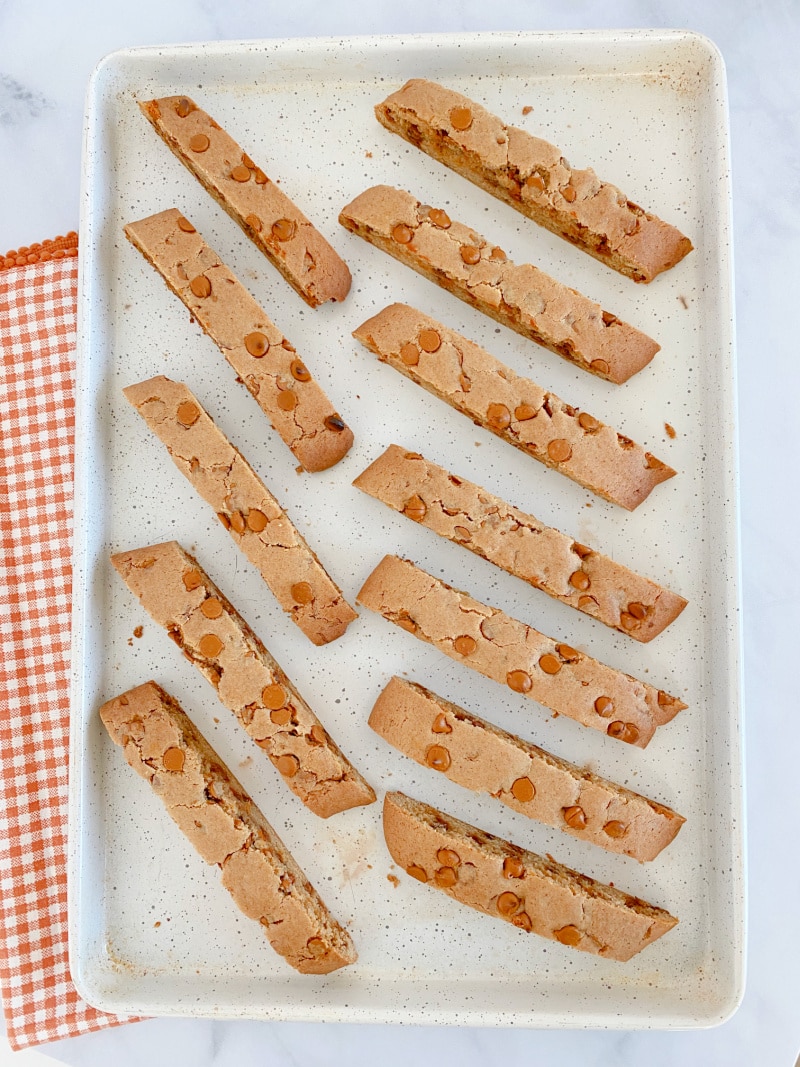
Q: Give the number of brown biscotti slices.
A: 12